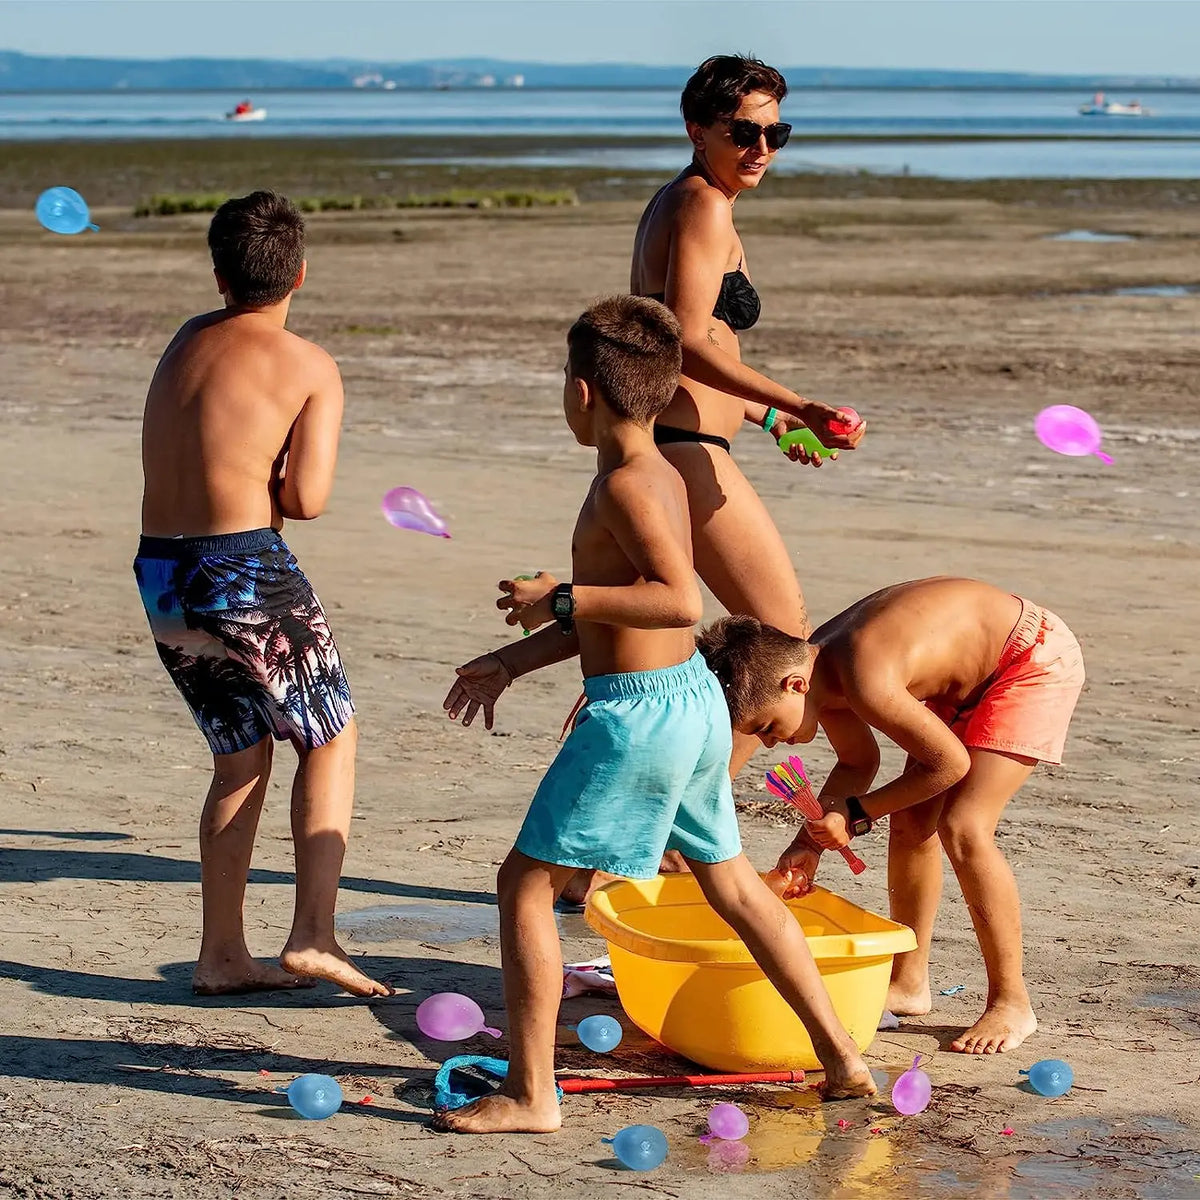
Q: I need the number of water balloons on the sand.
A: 7